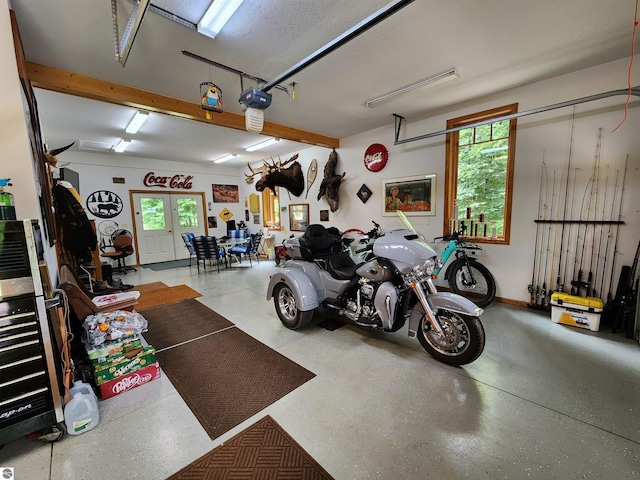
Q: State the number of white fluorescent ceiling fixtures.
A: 6